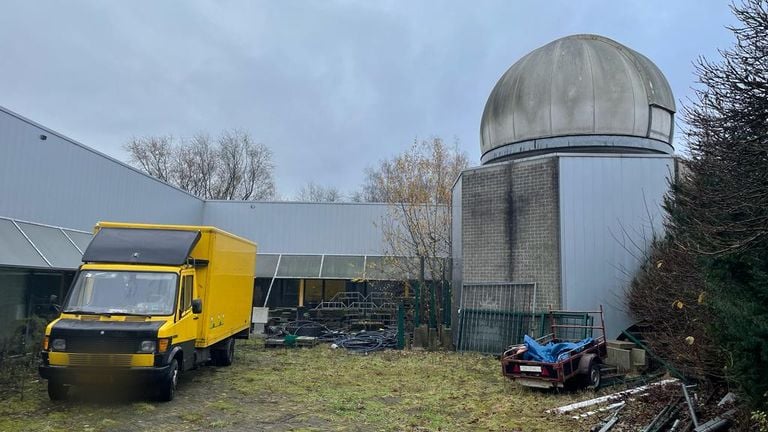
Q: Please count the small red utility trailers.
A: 1